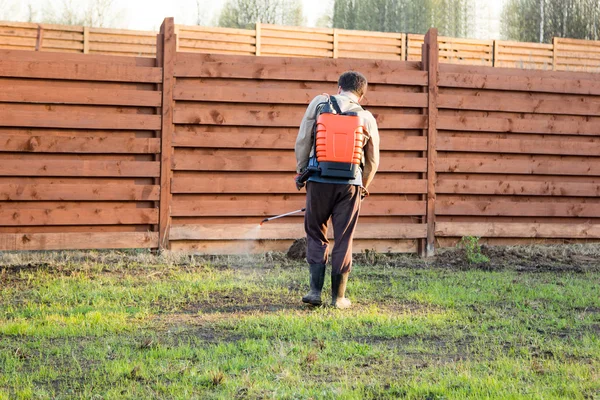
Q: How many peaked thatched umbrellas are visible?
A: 0